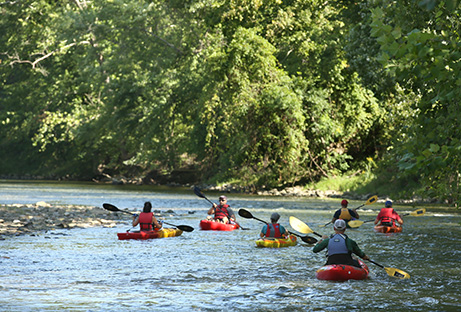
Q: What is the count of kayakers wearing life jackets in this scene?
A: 6